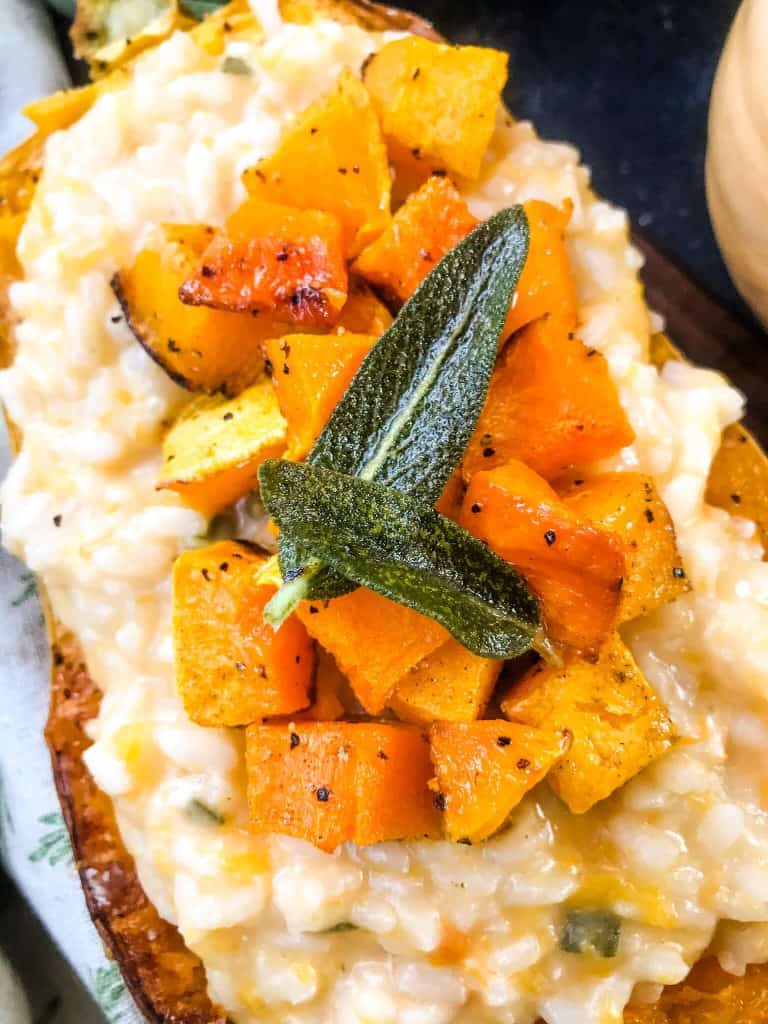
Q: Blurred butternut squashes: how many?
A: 1